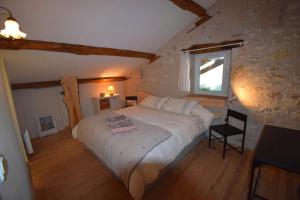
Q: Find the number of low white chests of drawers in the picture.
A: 1